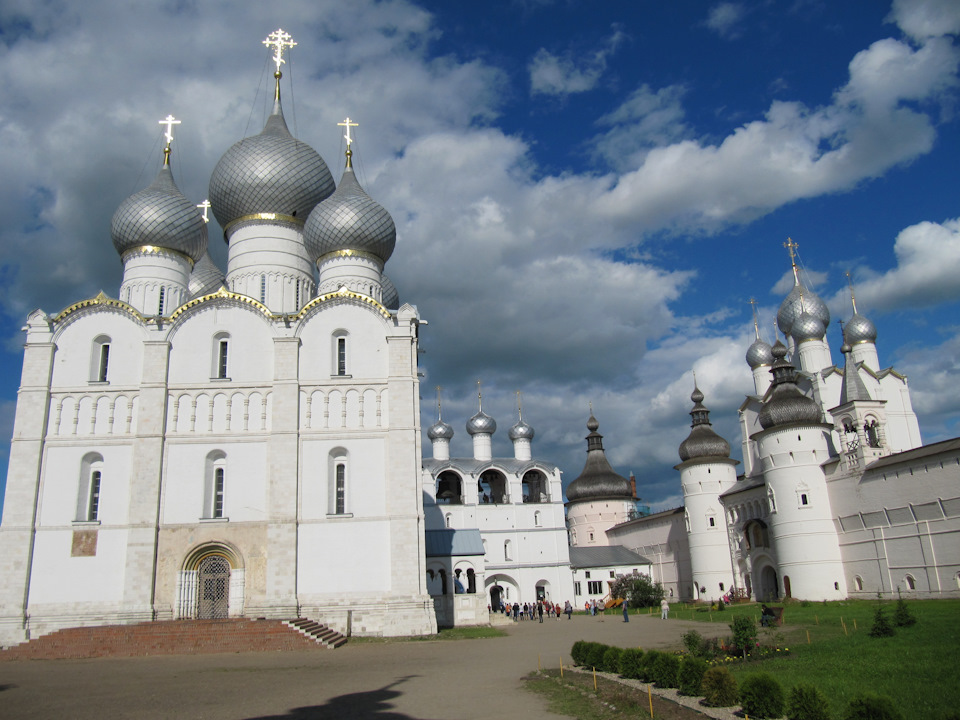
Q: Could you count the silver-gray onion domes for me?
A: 12